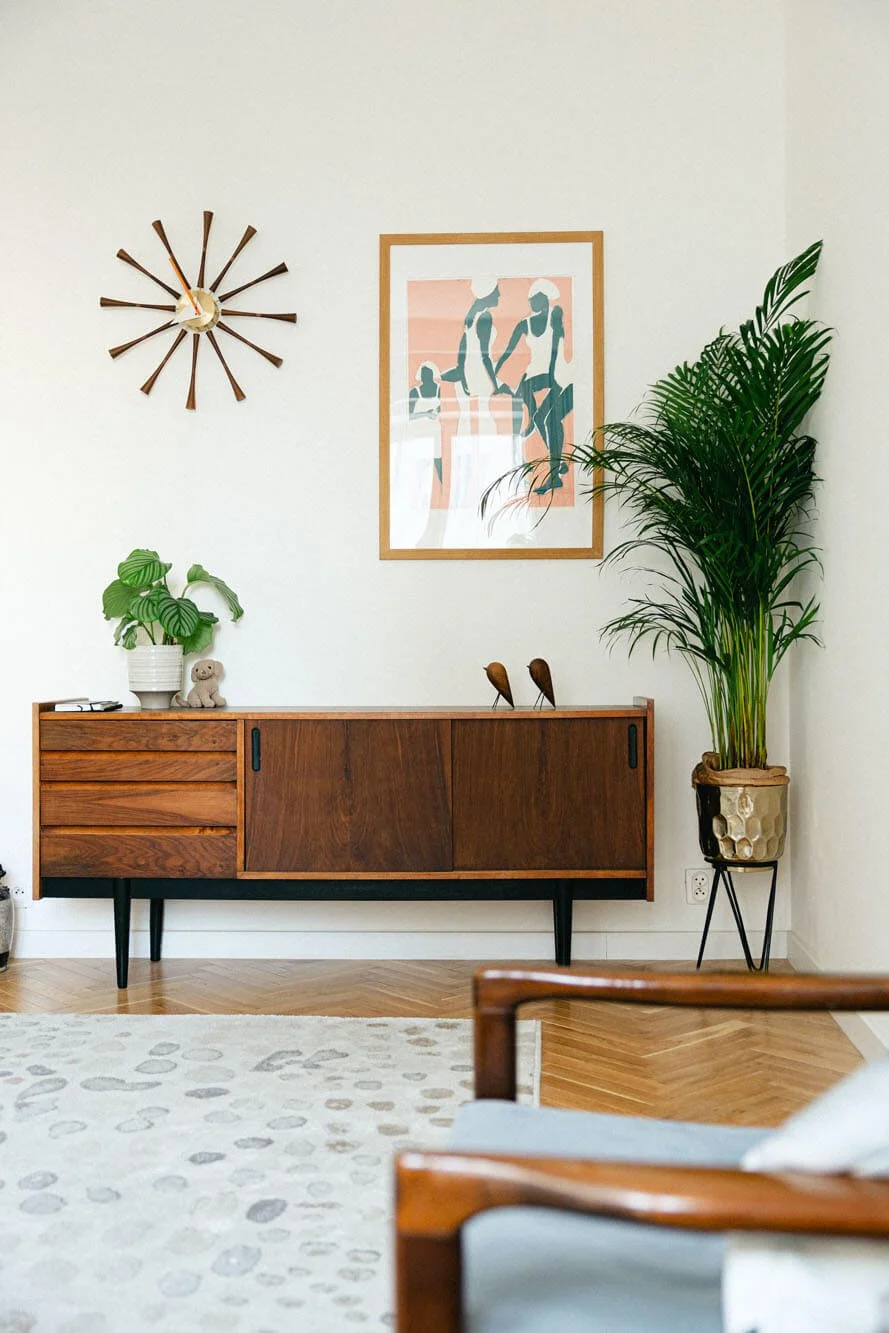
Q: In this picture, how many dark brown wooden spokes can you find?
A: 12